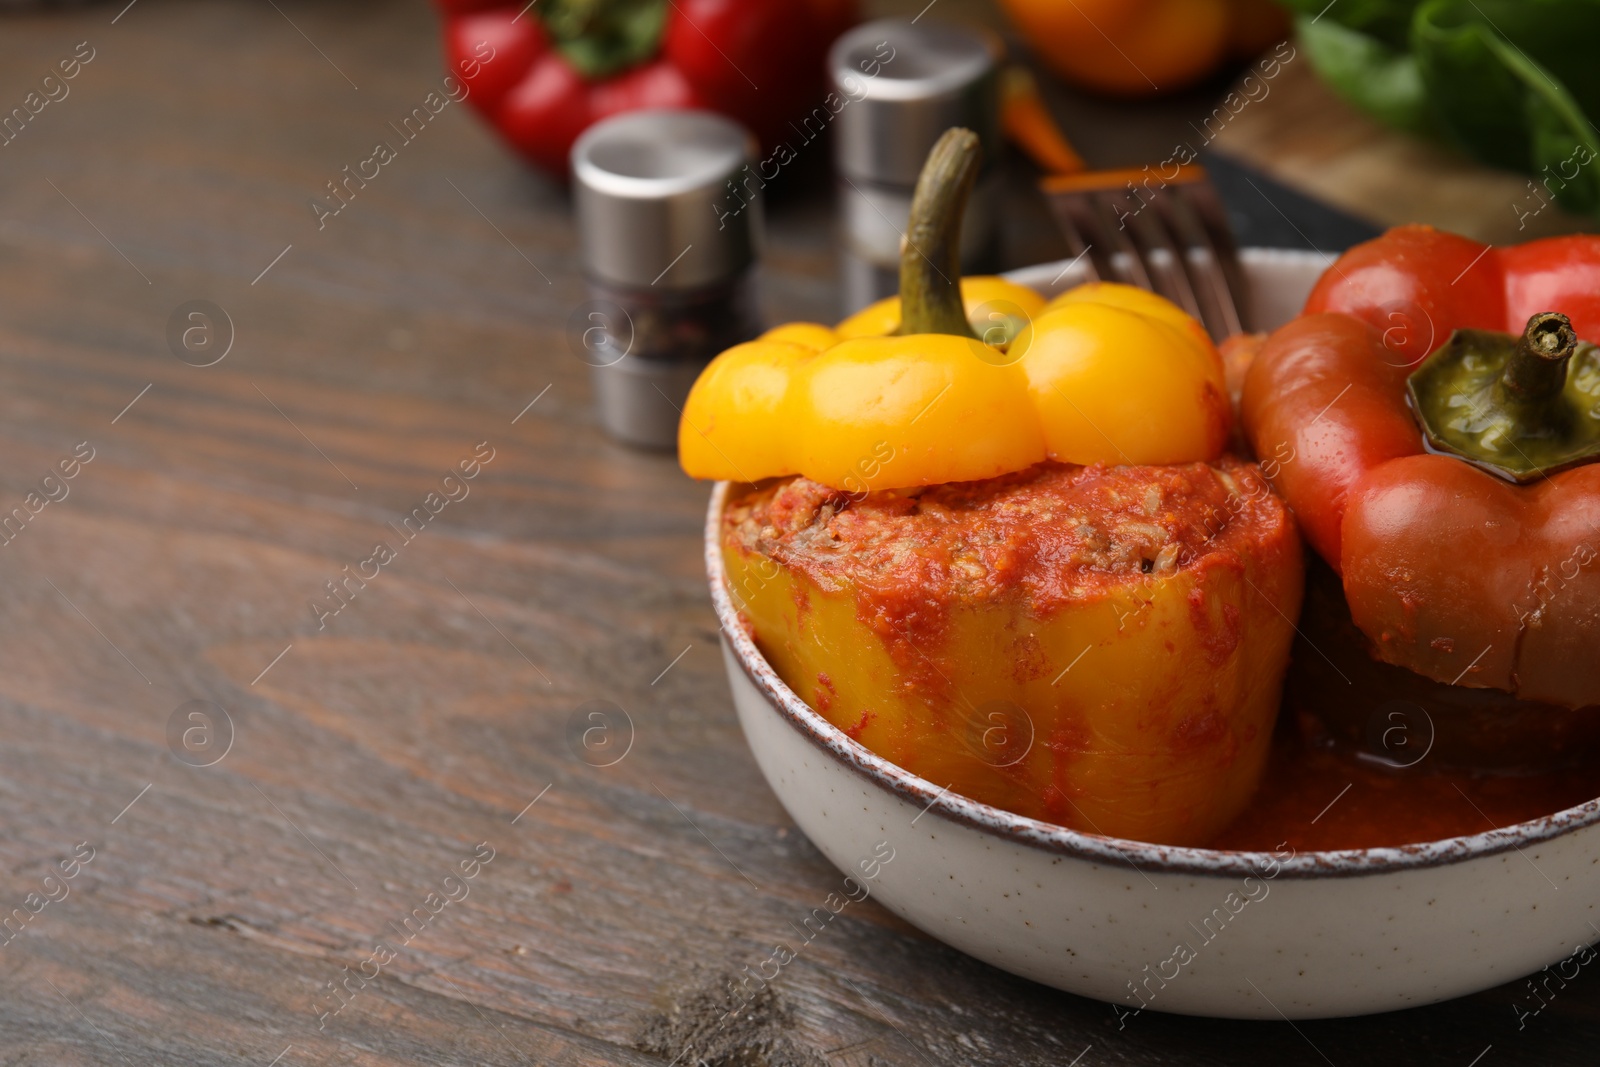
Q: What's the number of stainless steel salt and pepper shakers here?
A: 2